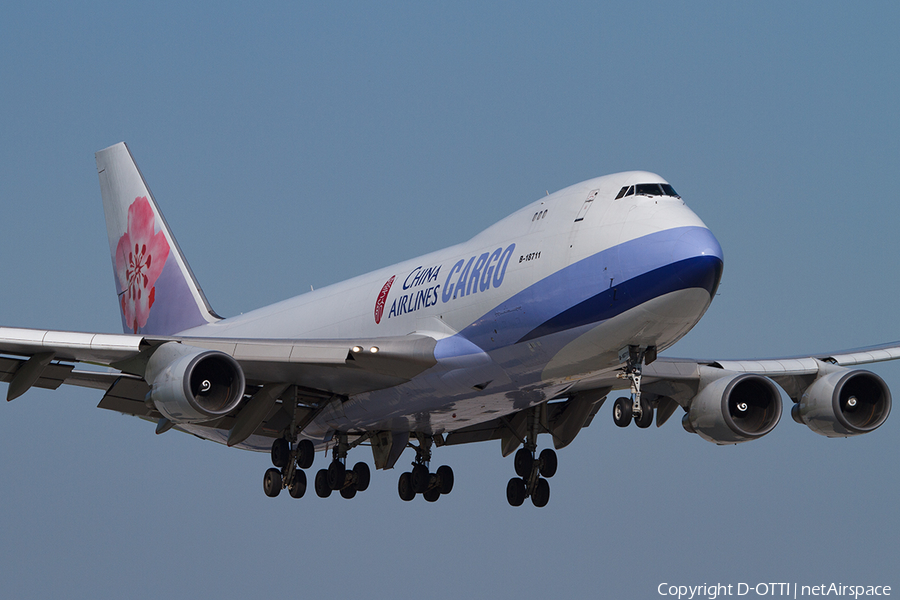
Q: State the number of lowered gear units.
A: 5